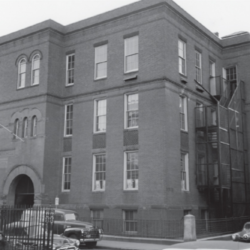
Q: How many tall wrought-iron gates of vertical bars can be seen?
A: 1